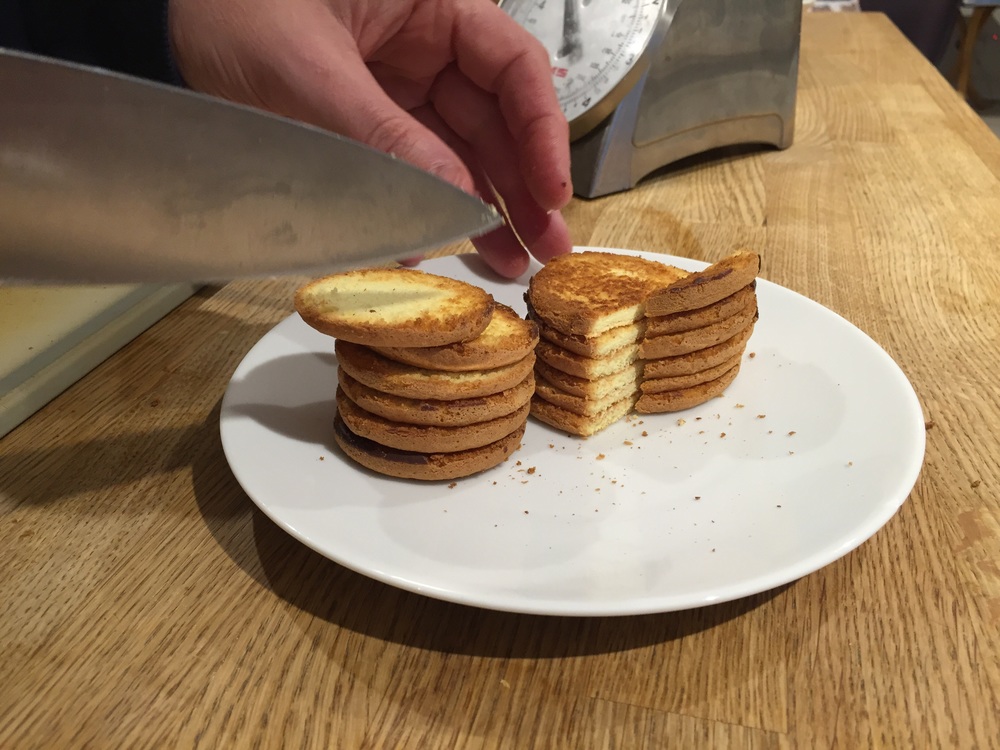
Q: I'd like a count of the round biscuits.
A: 6